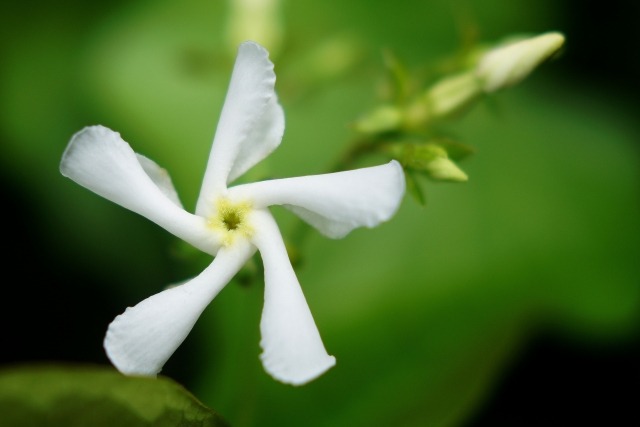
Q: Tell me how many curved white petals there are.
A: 5